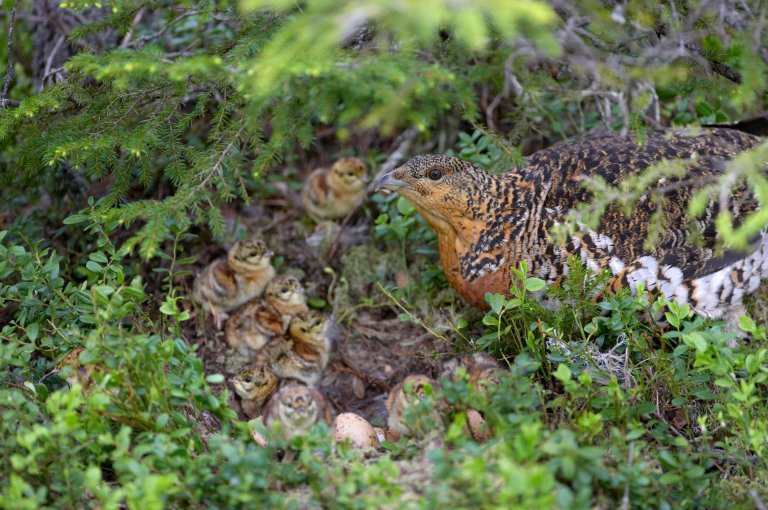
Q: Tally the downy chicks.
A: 8